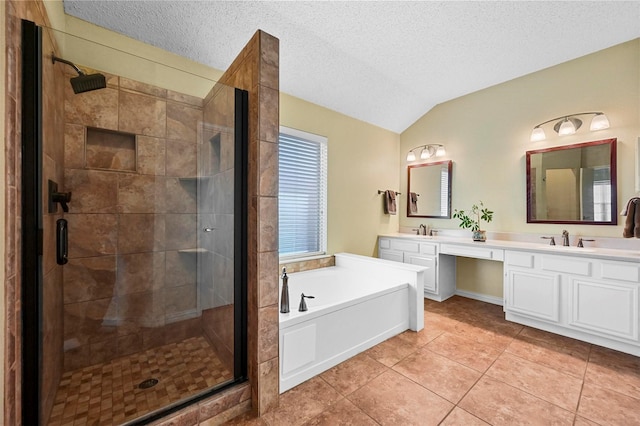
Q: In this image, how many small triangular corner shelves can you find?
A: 2